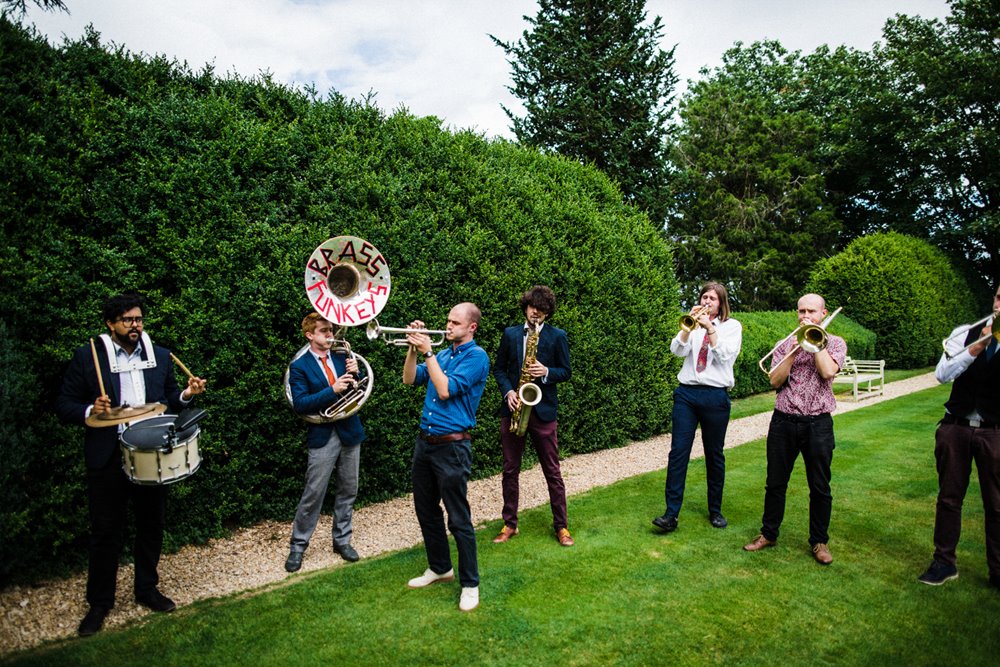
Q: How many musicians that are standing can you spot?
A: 7